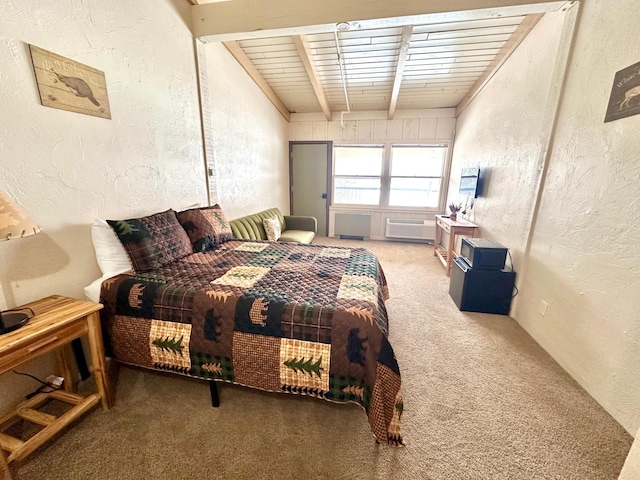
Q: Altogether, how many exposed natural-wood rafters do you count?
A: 4